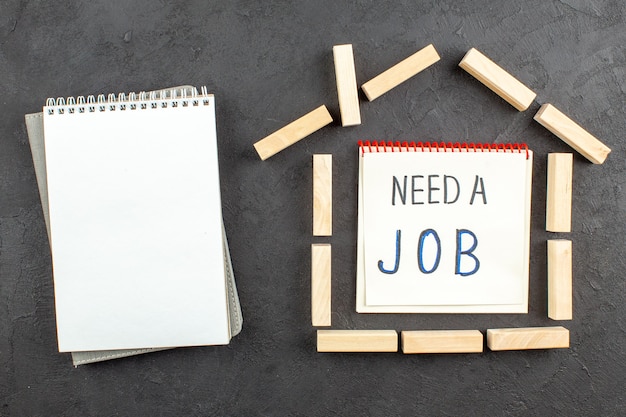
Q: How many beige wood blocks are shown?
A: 12